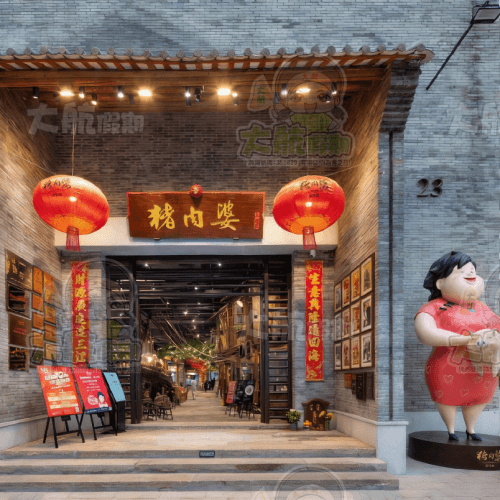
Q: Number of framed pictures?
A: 12